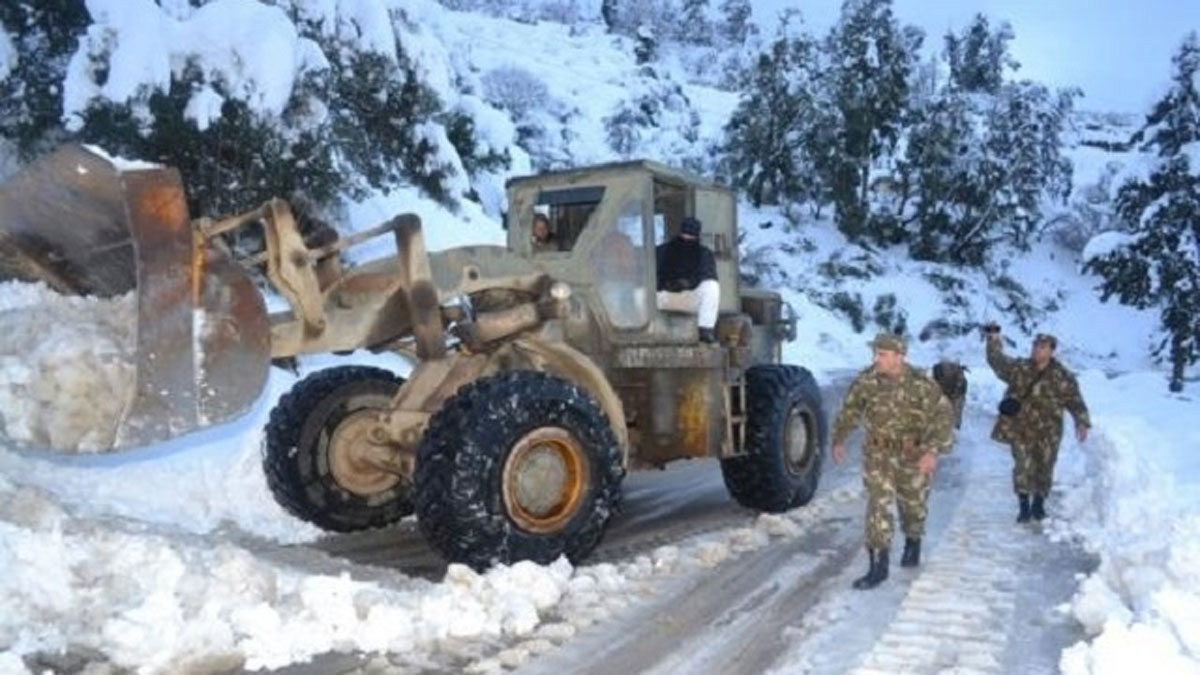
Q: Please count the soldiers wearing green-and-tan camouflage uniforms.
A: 2